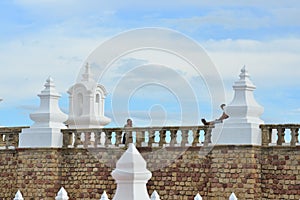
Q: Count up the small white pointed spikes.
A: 6